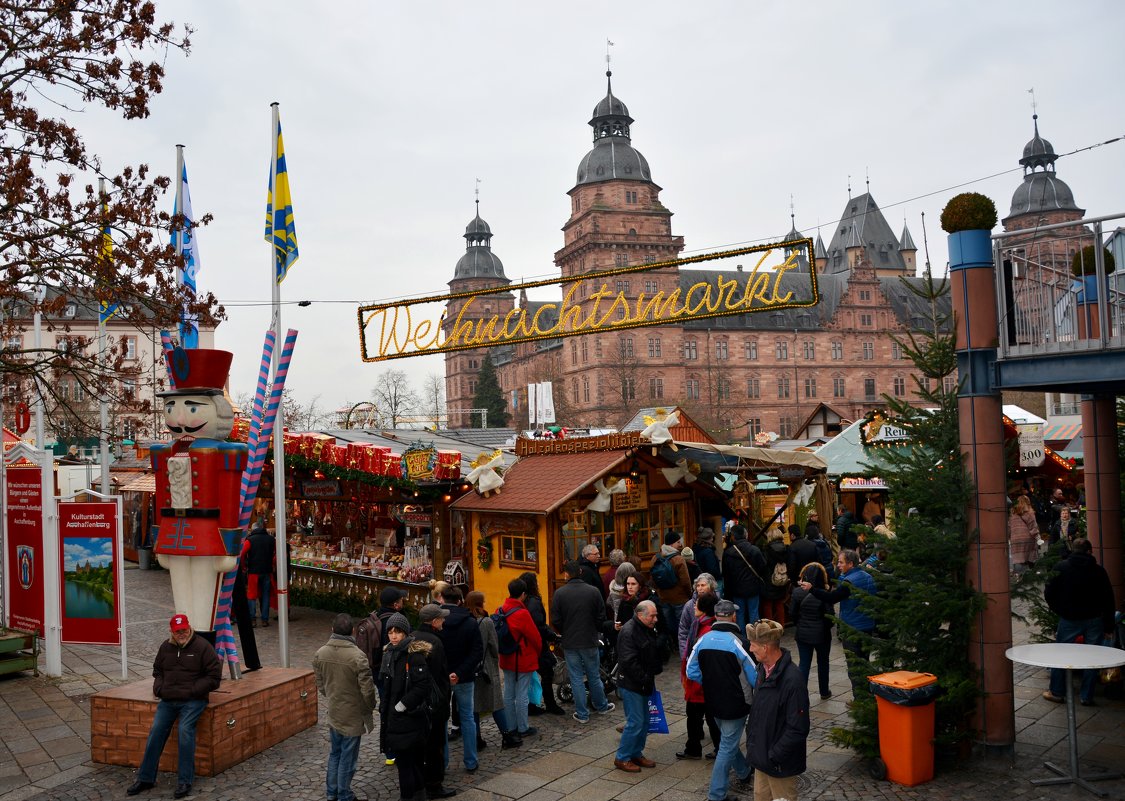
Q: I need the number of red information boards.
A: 2